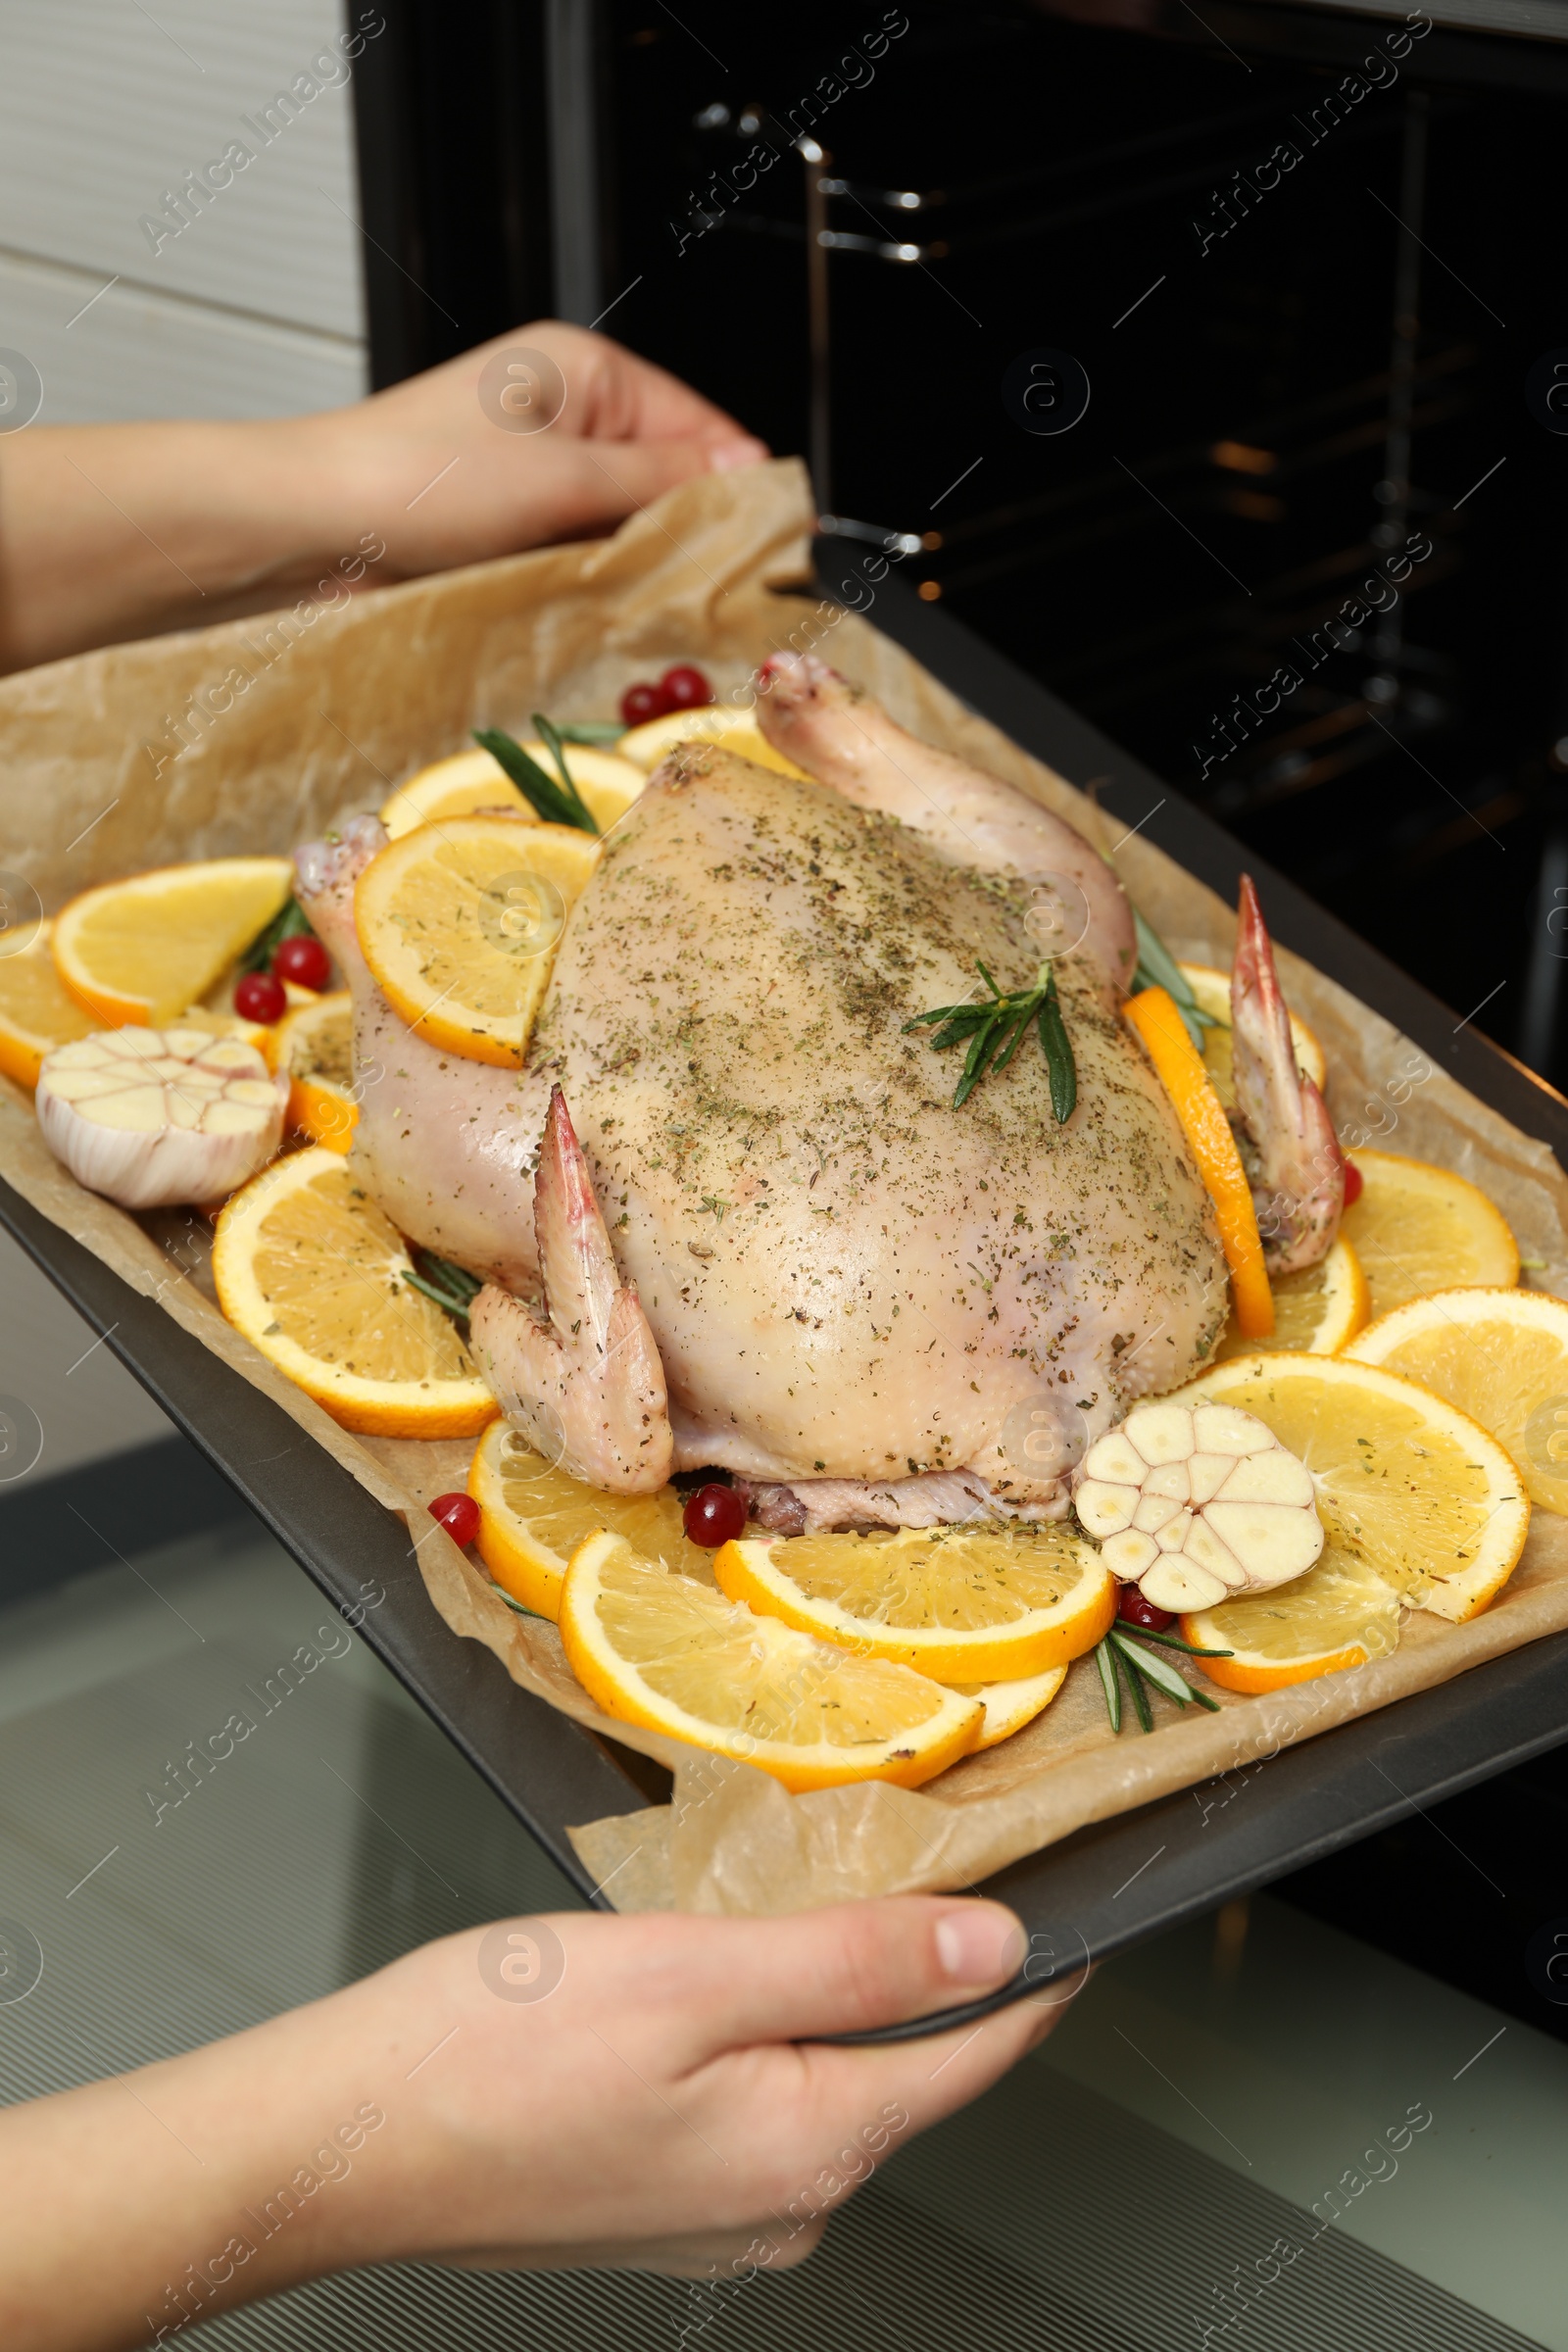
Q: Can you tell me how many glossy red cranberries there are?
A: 8